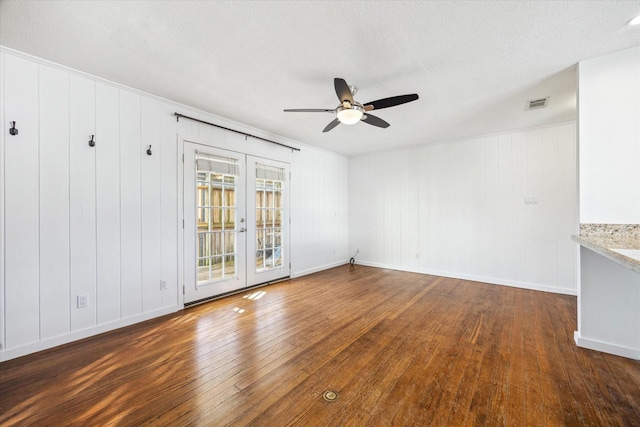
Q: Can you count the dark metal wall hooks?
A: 3